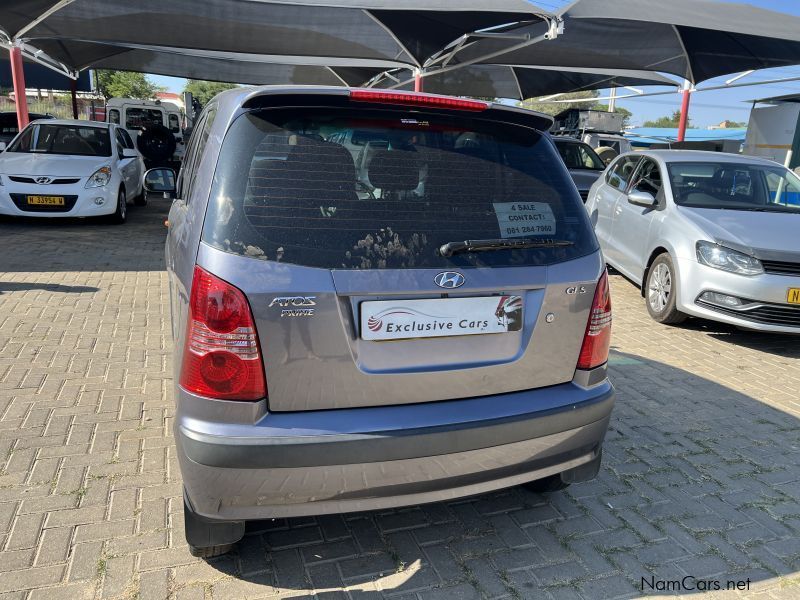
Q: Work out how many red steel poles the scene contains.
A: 4